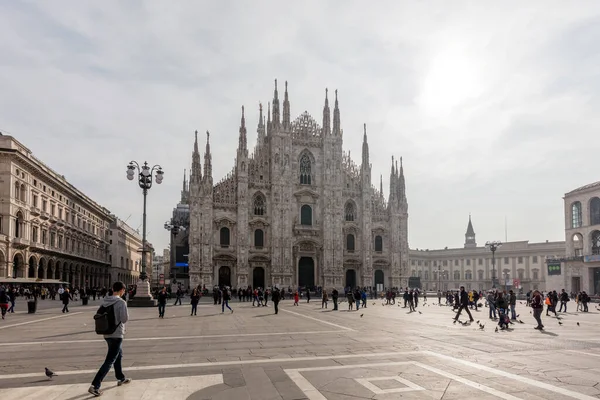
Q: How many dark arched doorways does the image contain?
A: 5